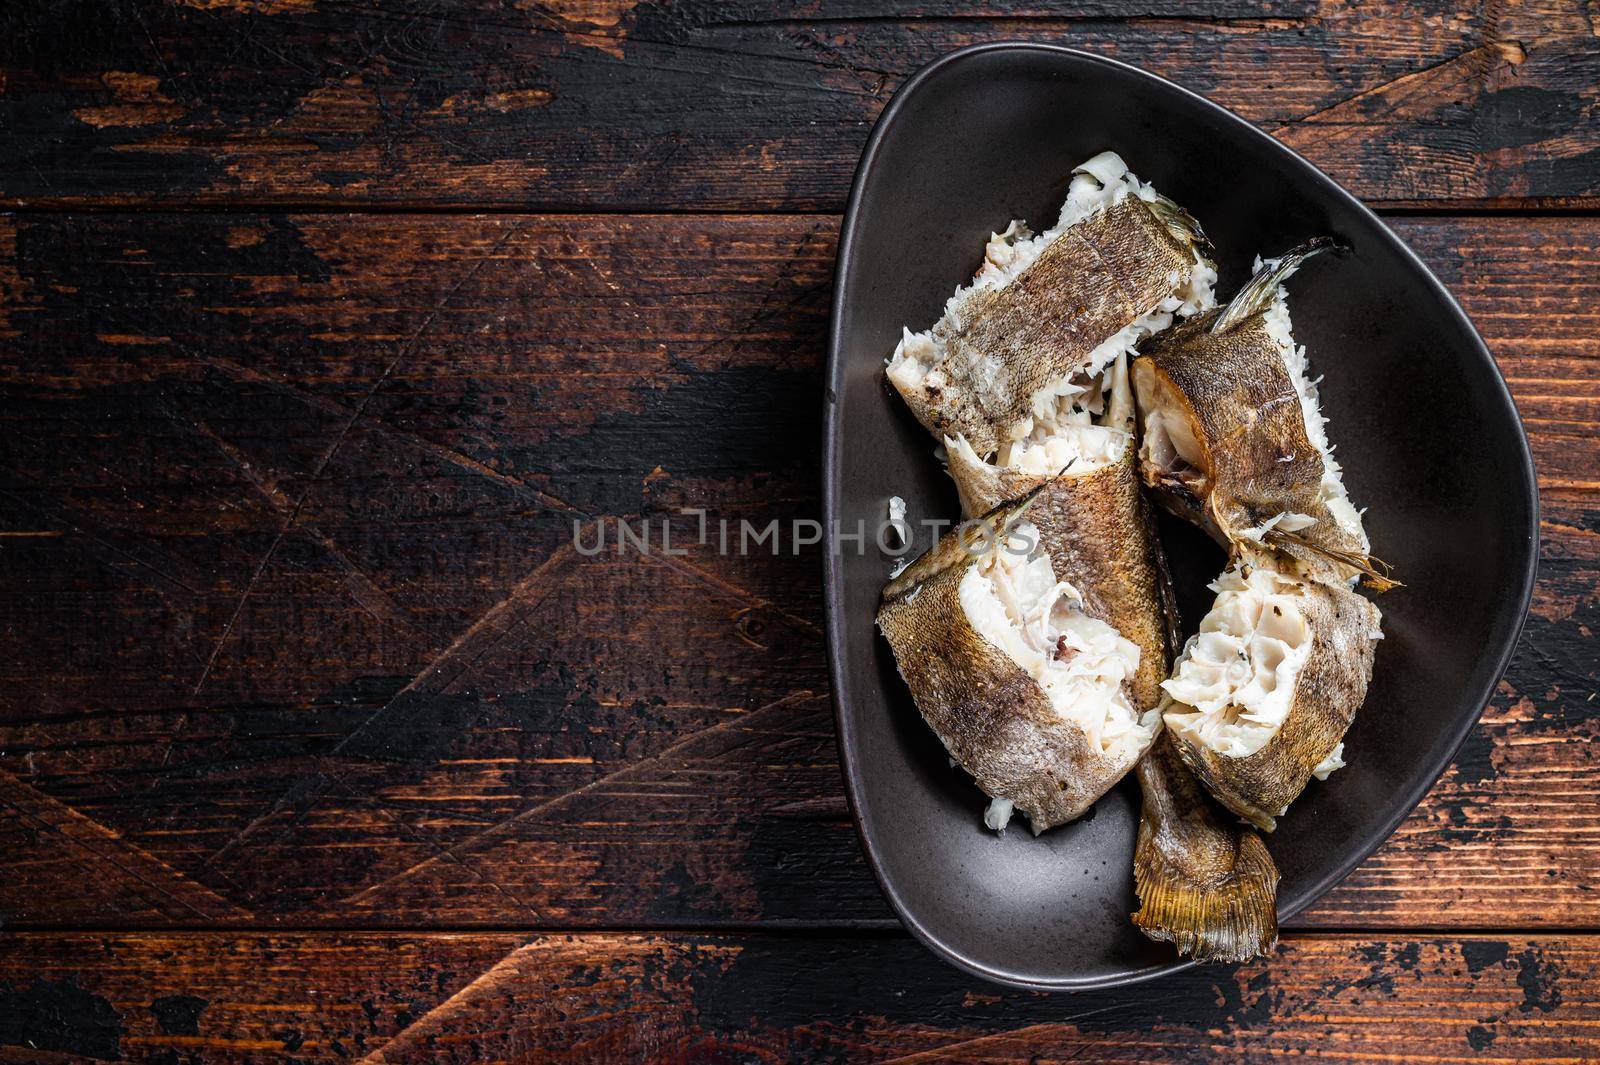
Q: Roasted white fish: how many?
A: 5